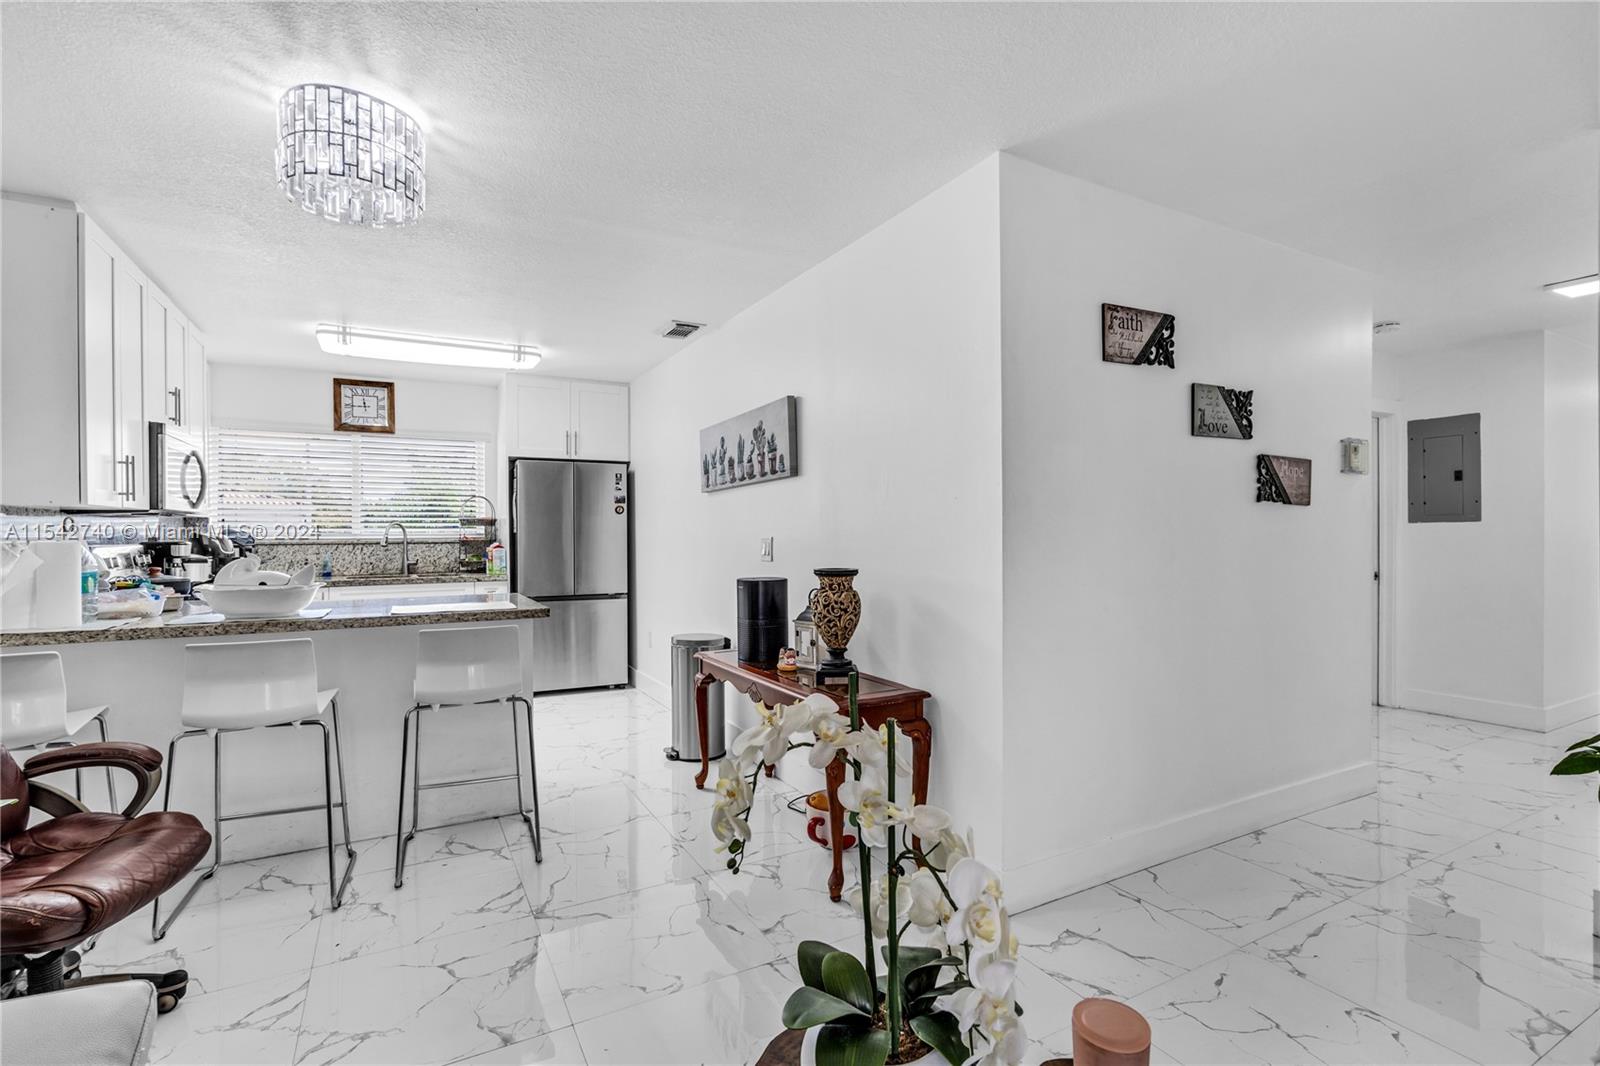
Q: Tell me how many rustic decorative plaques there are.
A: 3